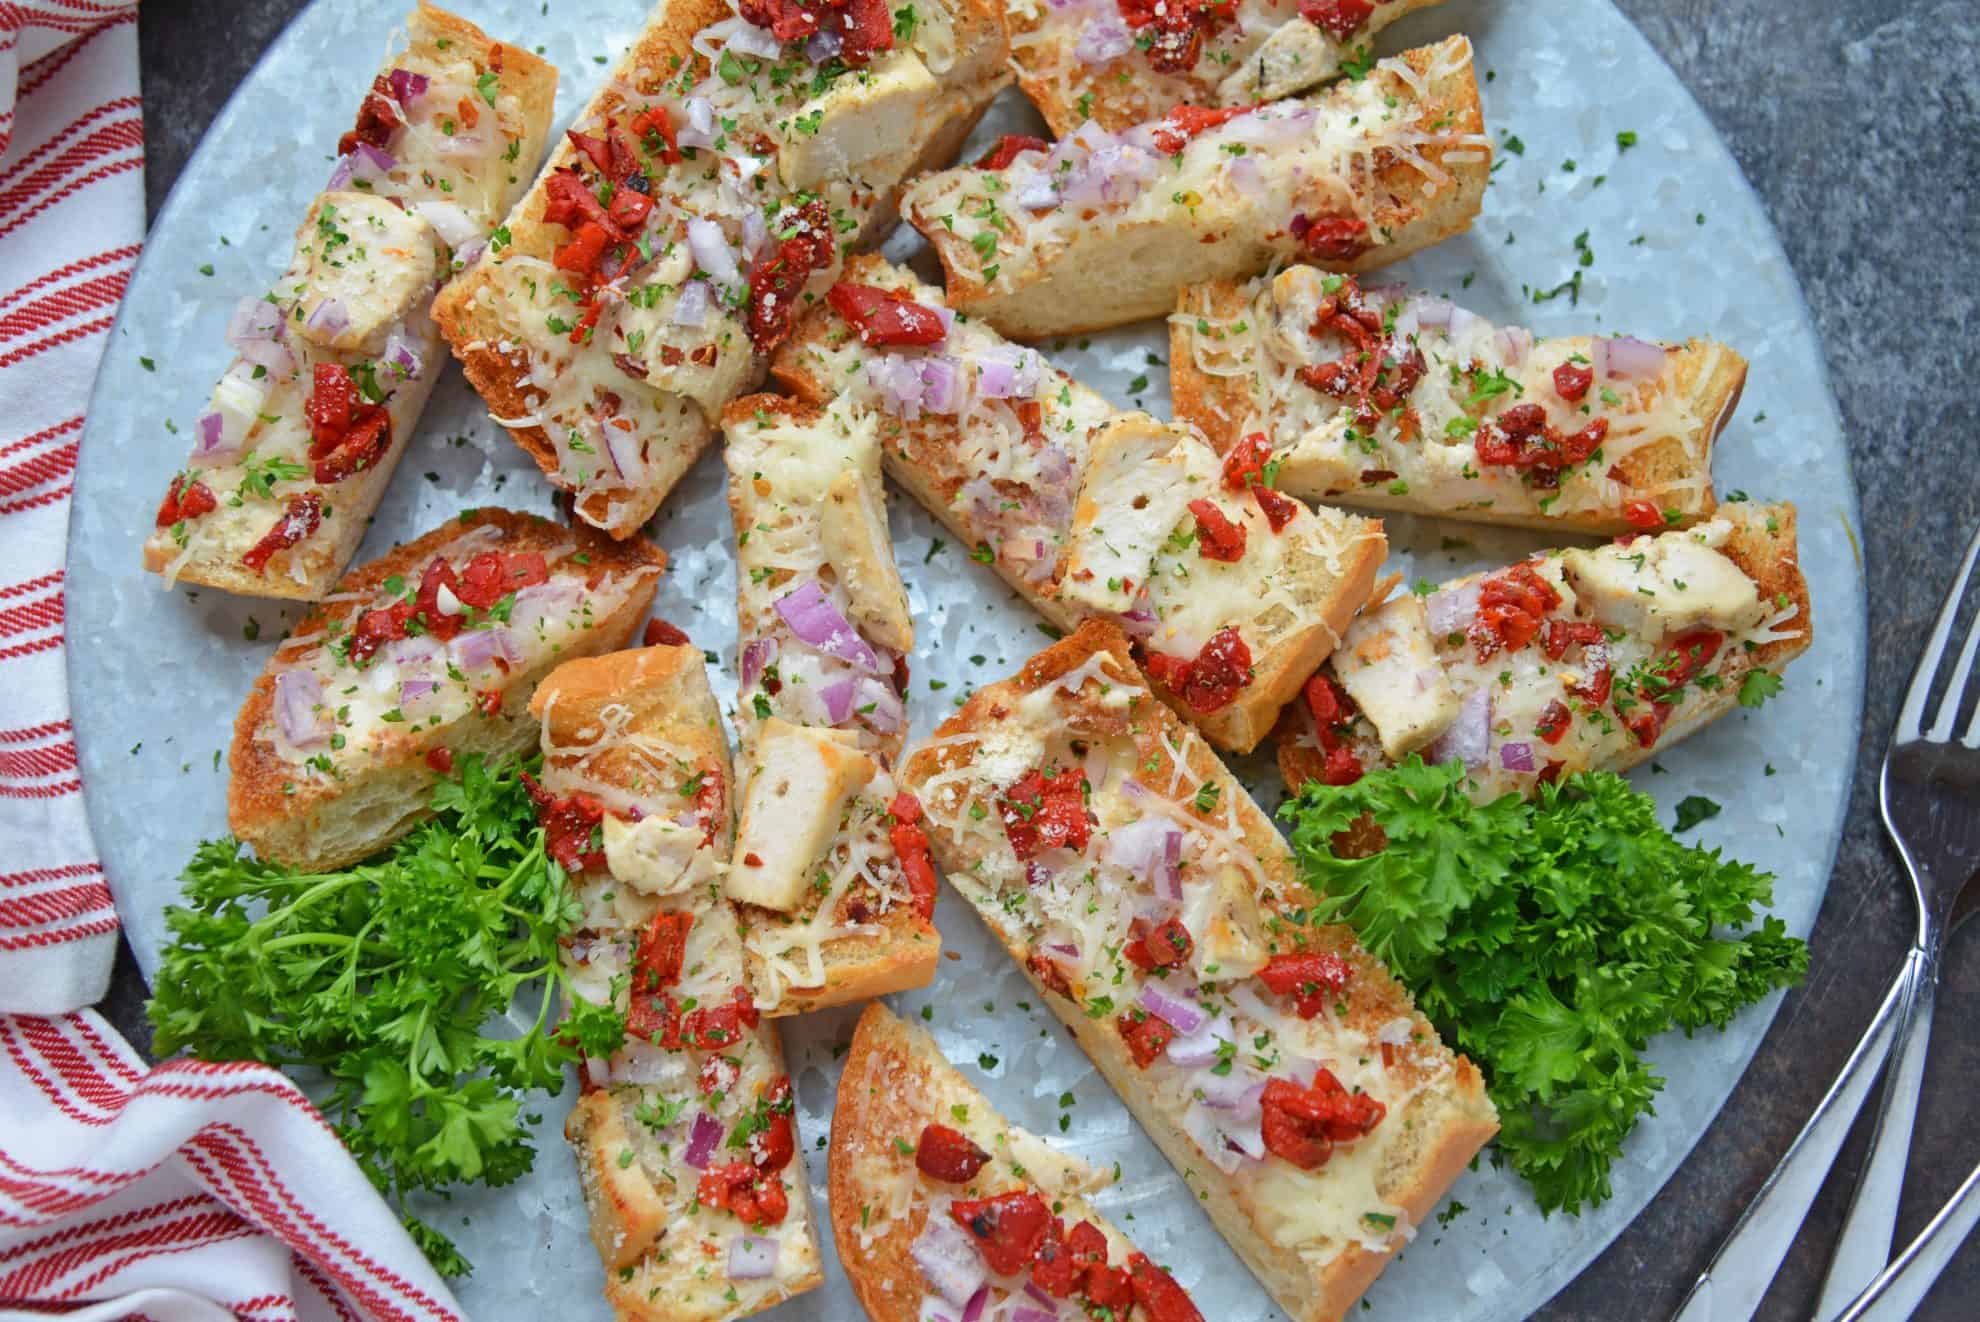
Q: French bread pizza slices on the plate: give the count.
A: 12